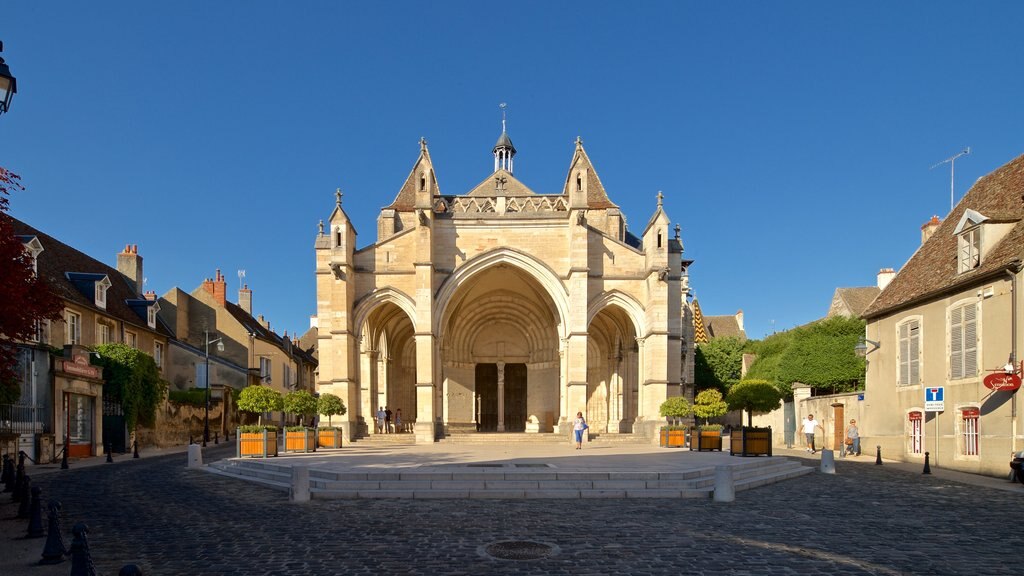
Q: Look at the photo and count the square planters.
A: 6